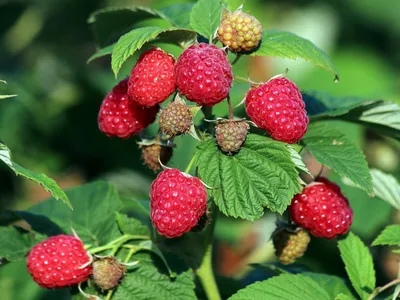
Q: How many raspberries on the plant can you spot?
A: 13